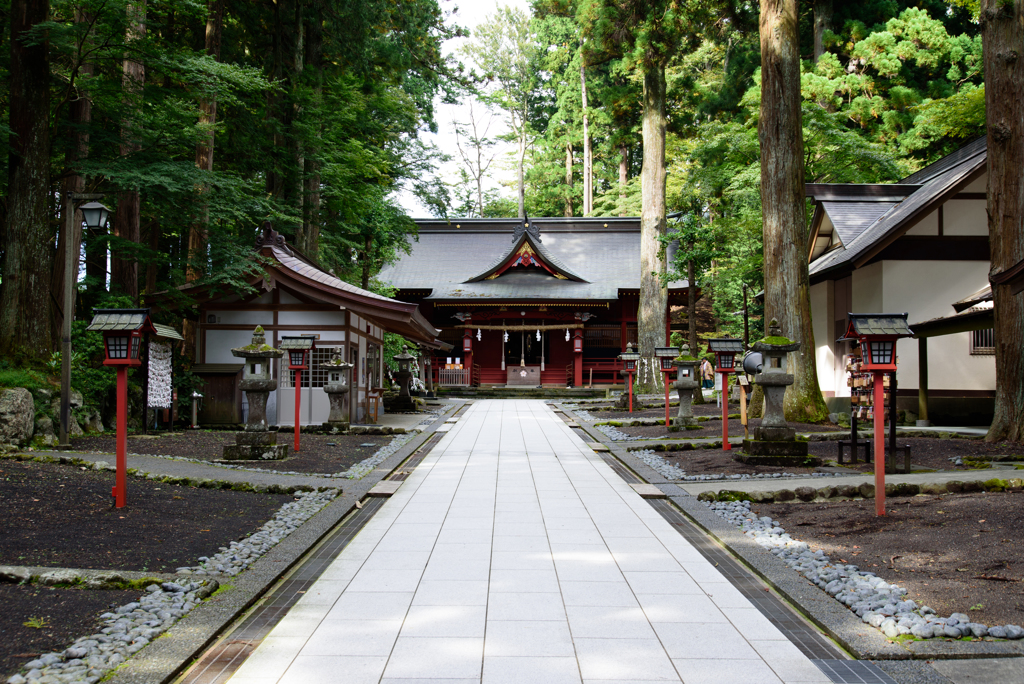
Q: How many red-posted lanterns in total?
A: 6